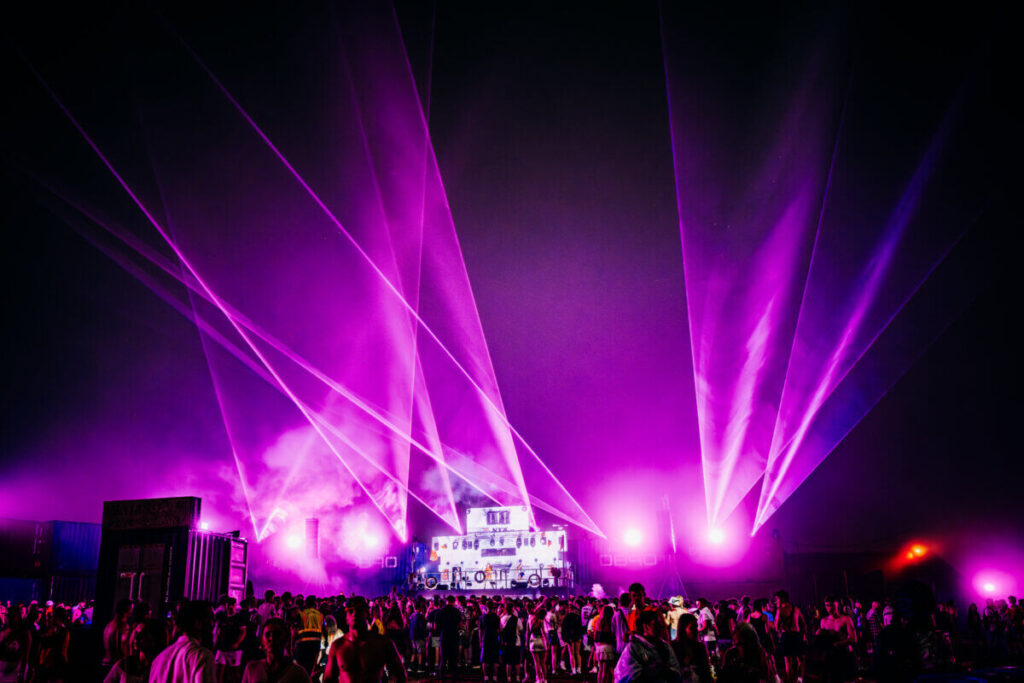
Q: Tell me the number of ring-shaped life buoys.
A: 3